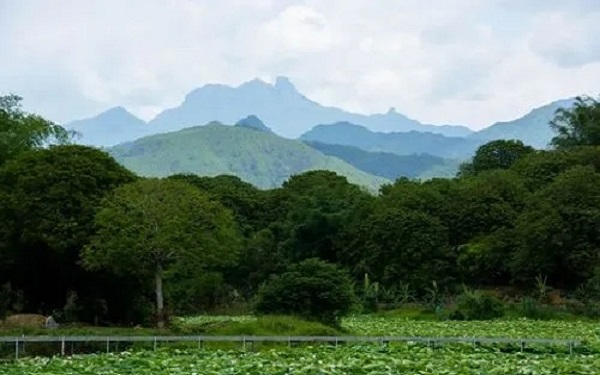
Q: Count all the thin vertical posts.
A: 13